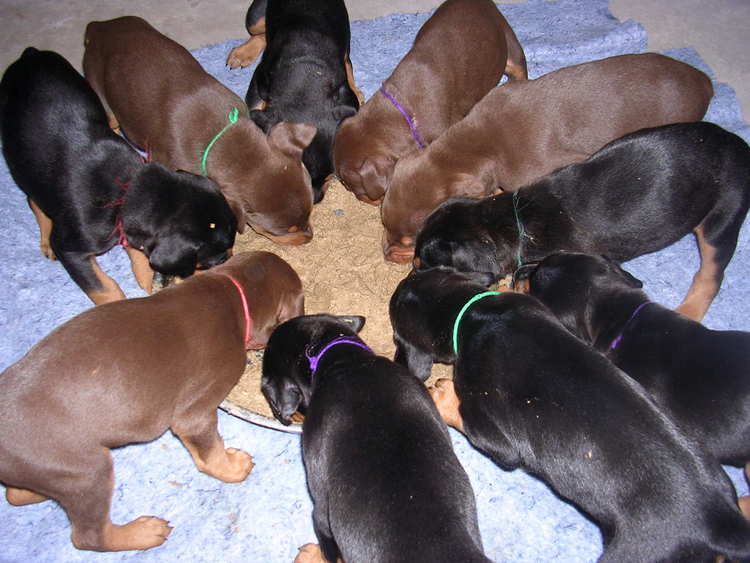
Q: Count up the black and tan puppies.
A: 6